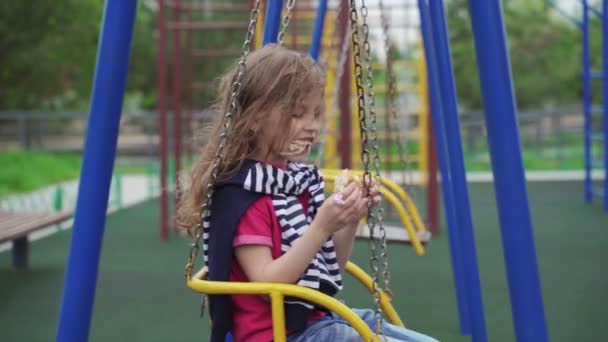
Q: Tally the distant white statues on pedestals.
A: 0